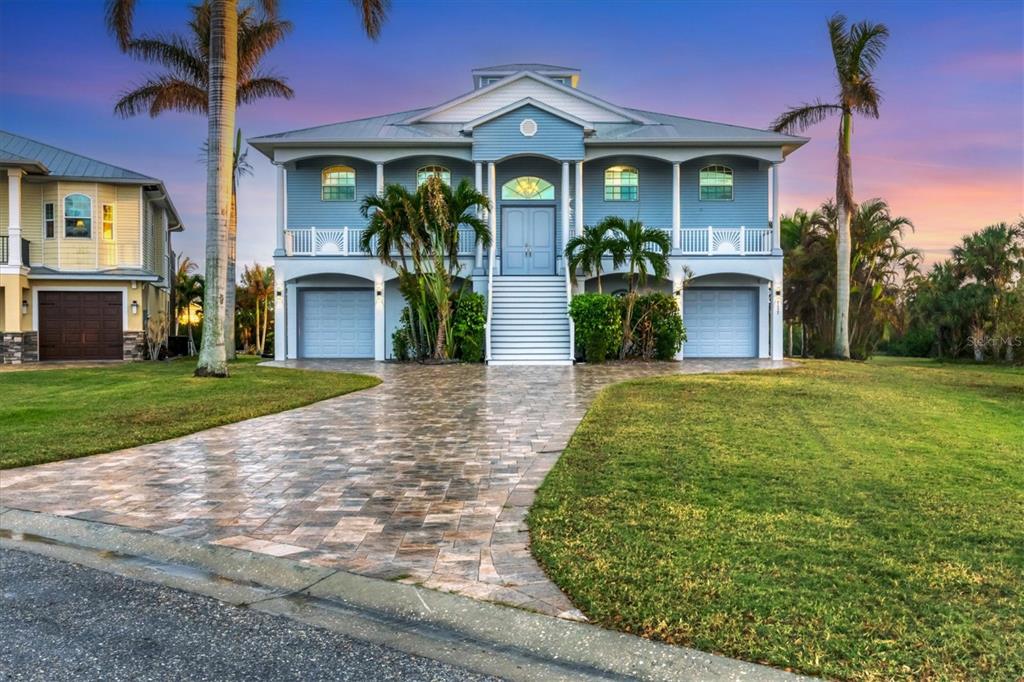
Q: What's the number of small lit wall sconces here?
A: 4